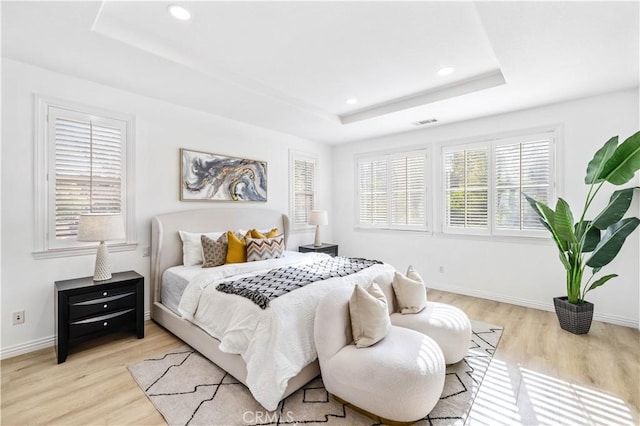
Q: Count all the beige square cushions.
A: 2